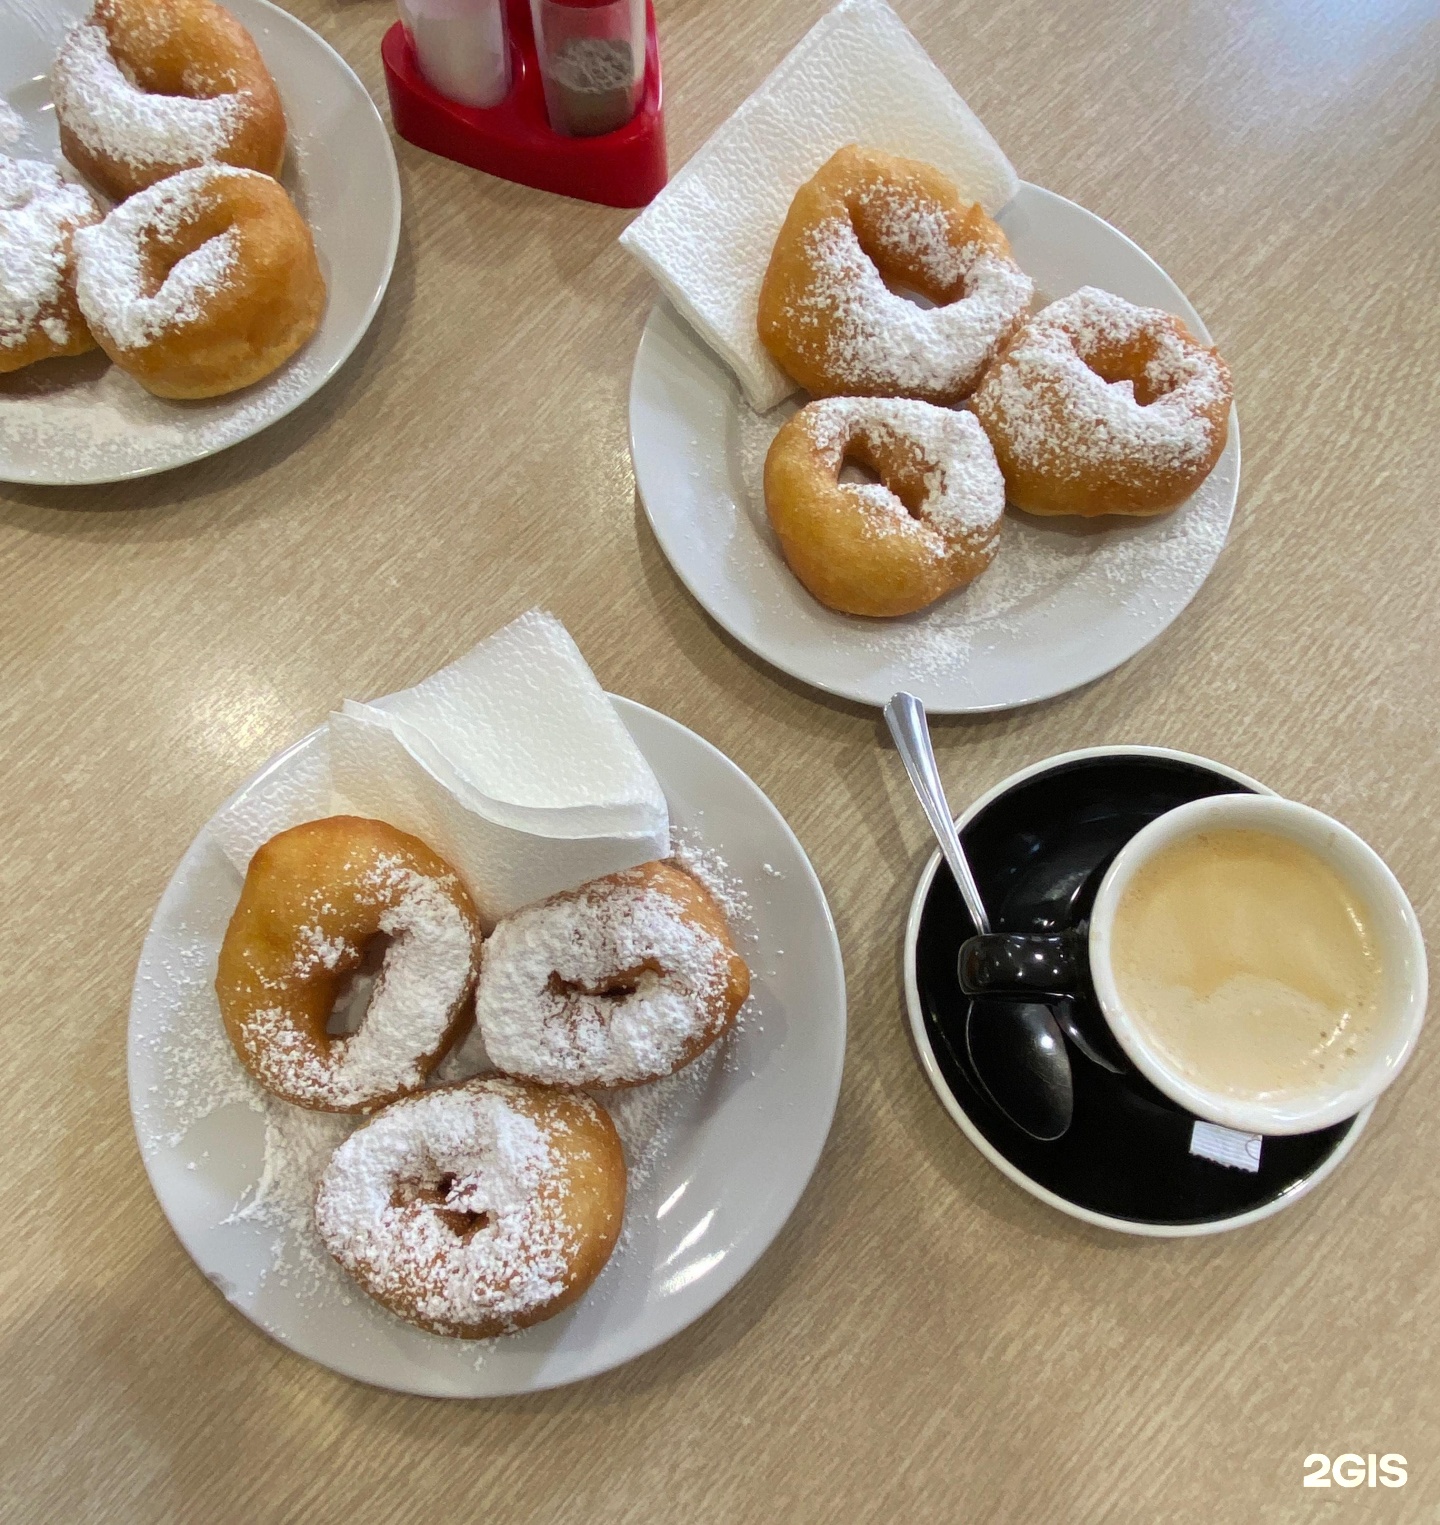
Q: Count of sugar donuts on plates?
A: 9